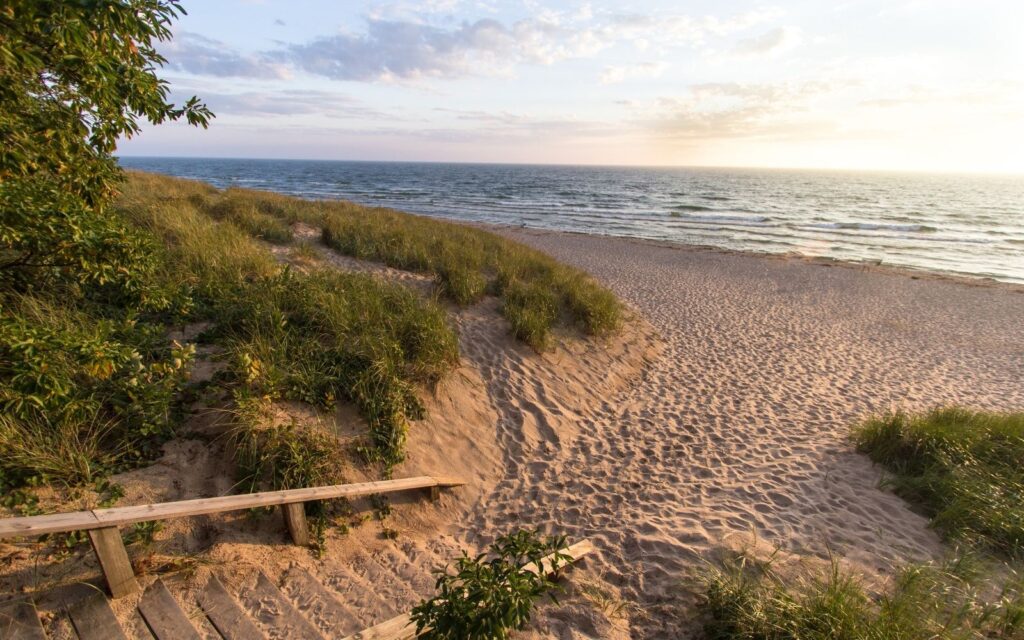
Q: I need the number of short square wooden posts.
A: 3